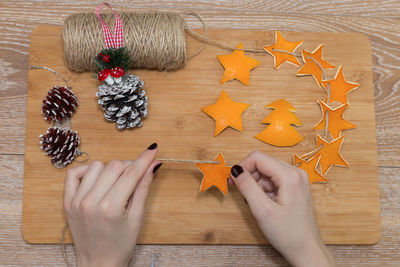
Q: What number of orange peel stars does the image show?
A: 9